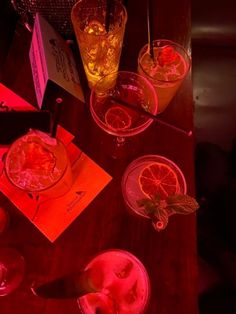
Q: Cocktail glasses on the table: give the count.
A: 6